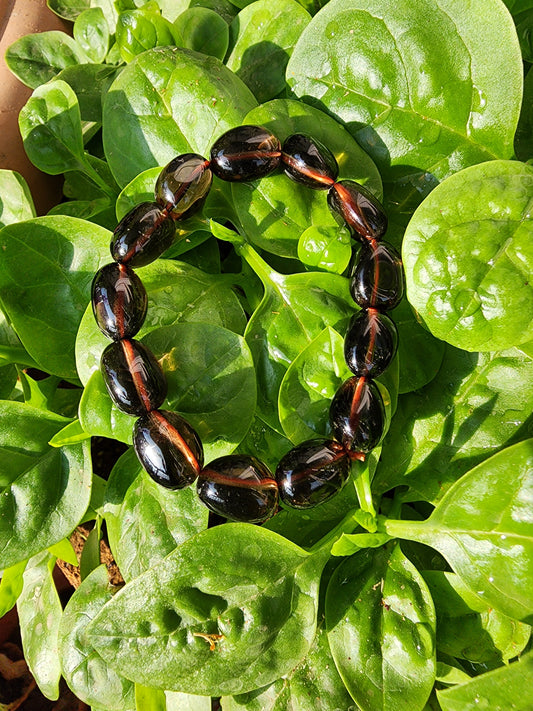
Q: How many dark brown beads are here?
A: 13